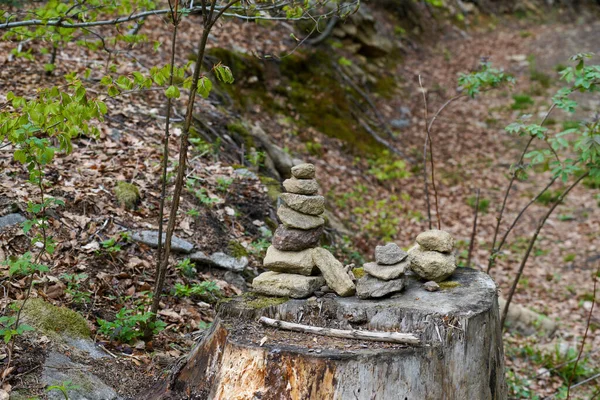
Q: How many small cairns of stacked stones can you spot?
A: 3